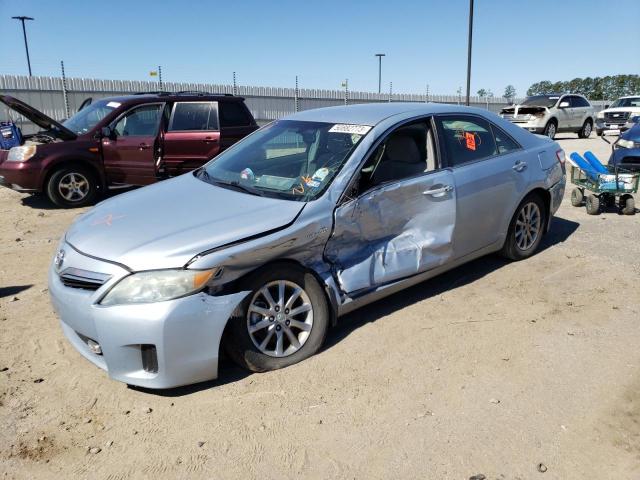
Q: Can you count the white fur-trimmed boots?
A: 0